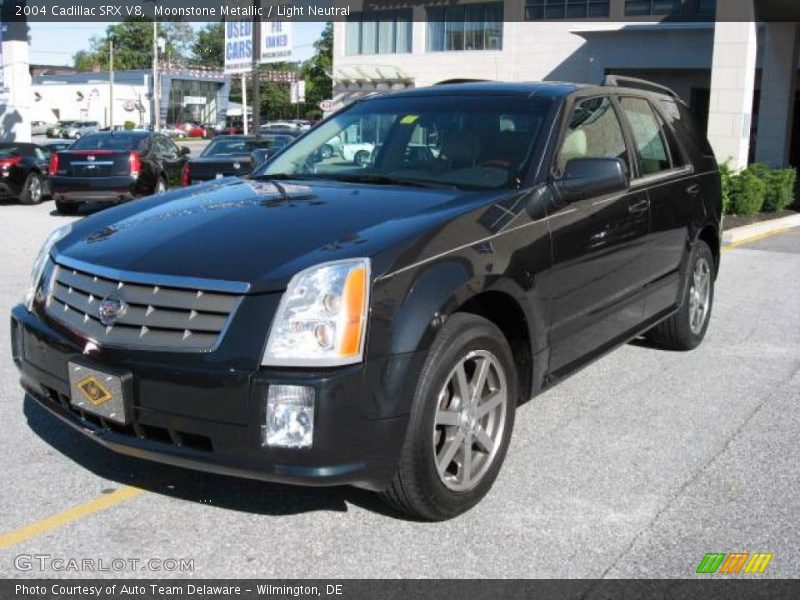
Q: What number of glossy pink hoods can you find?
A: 0